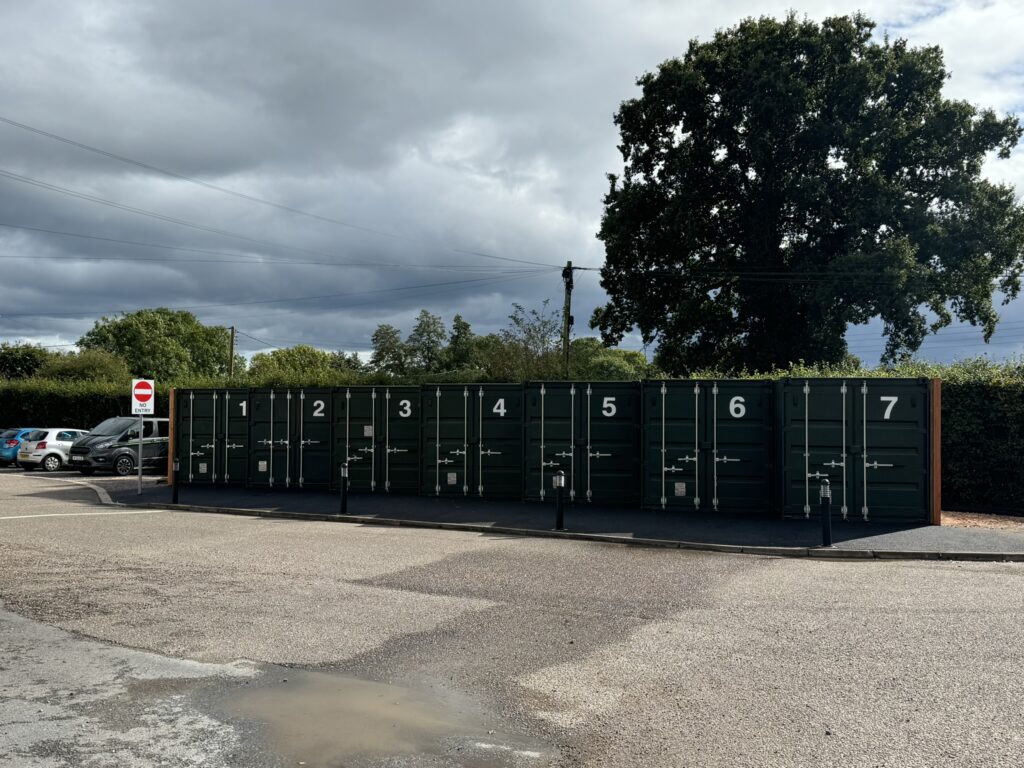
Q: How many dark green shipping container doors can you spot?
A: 14